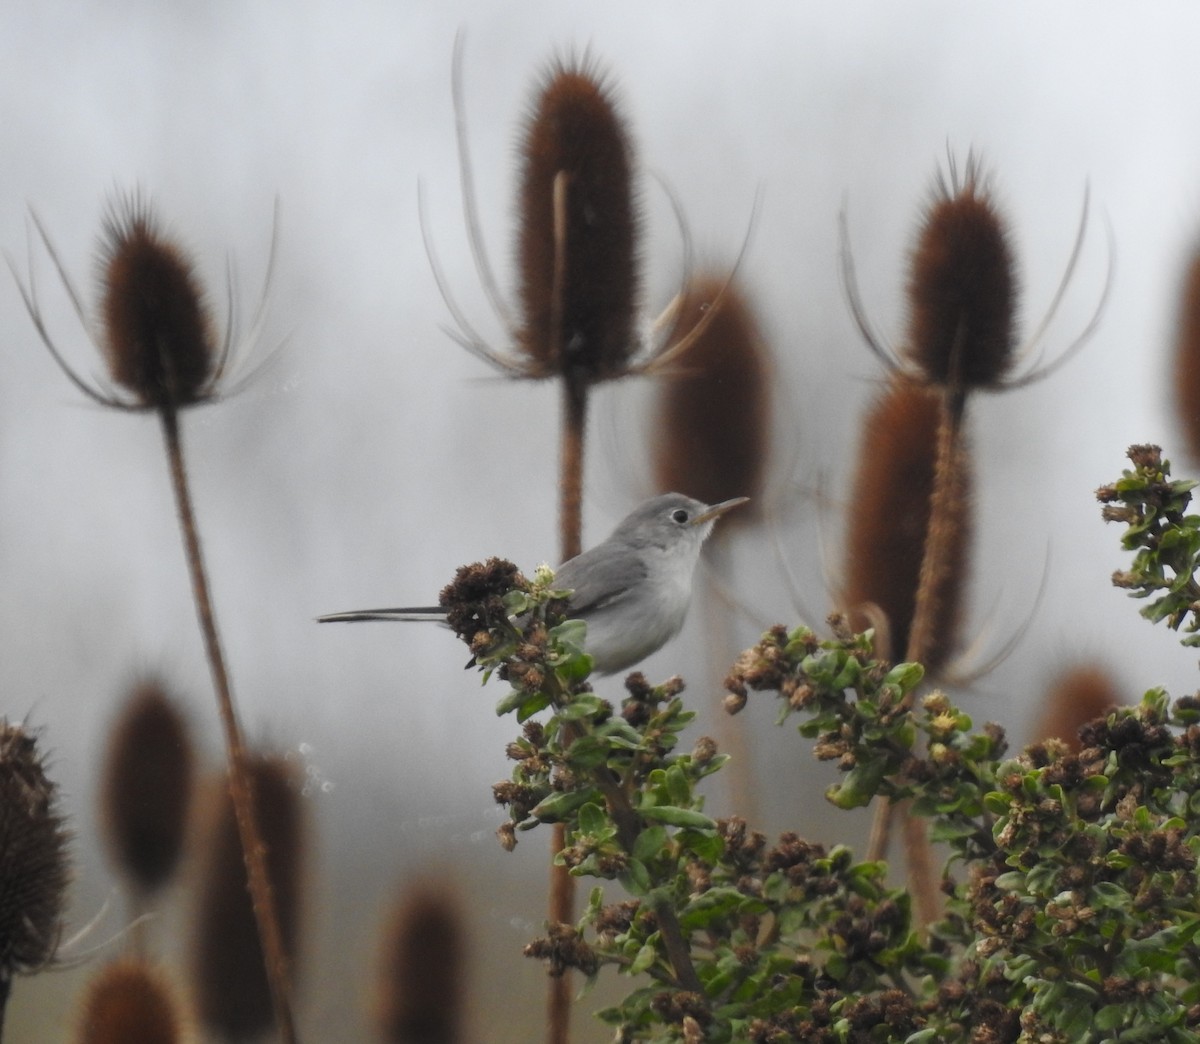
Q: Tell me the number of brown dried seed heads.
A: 12